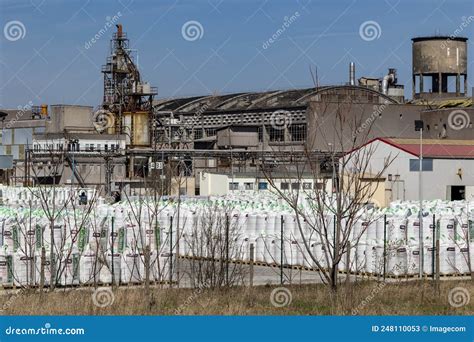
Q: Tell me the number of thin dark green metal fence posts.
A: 7